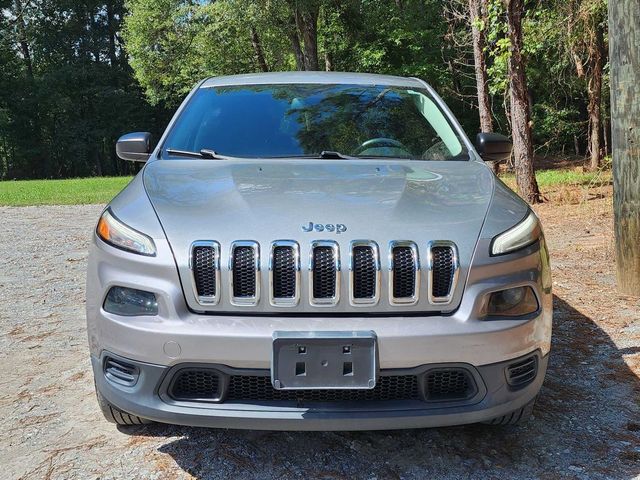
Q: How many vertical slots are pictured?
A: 7